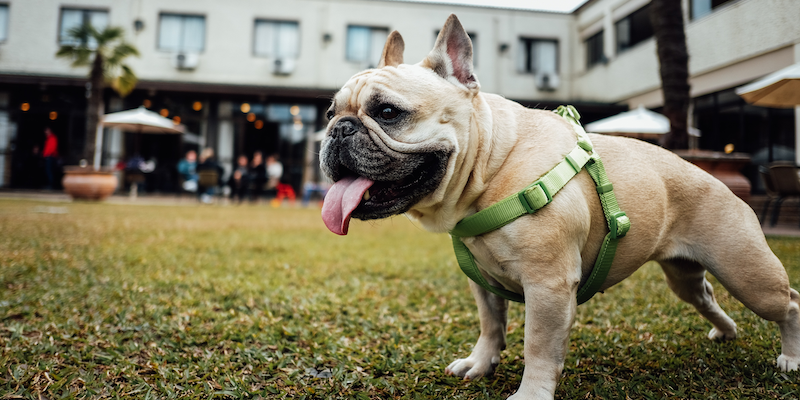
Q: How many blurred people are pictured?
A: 6